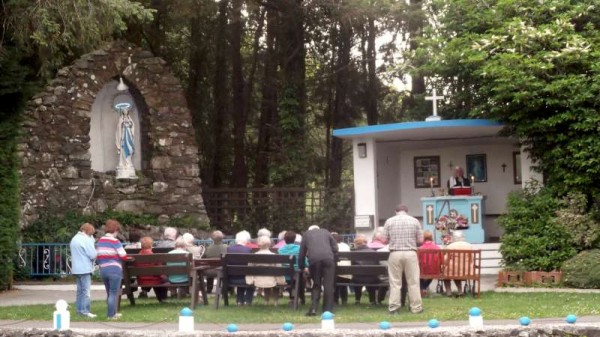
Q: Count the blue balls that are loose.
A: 6